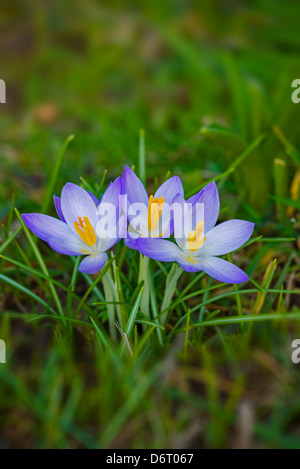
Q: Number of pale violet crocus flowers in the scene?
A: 3